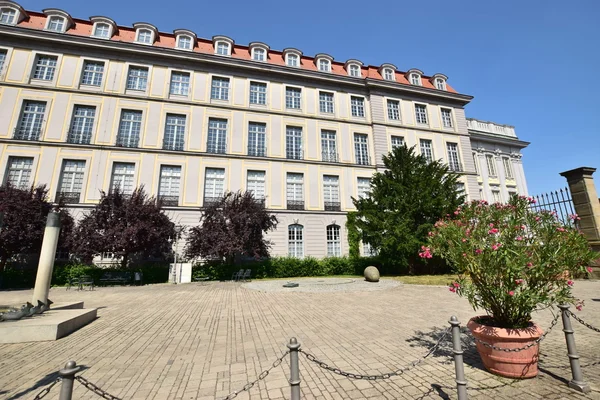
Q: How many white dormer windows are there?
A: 13